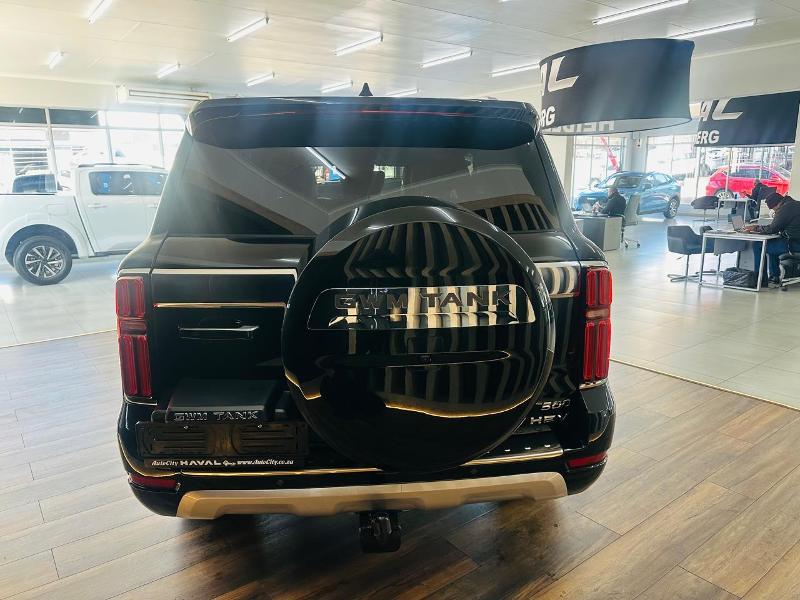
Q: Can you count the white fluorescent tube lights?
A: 12